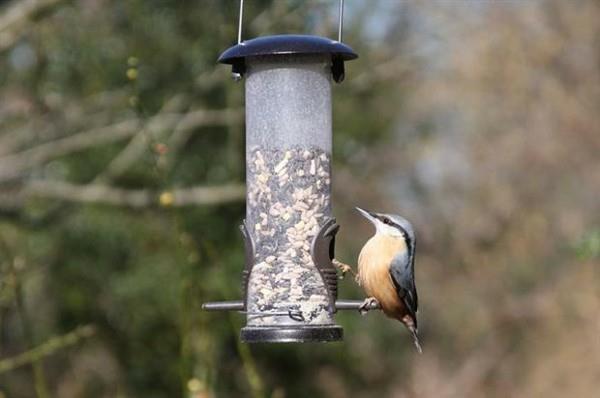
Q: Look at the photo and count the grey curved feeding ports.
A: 2